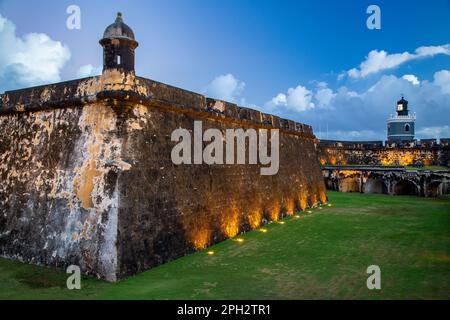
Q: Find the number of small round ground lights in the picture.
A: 8